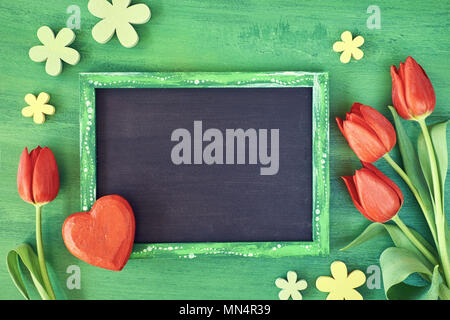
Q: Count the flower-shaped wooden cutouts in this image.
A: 6